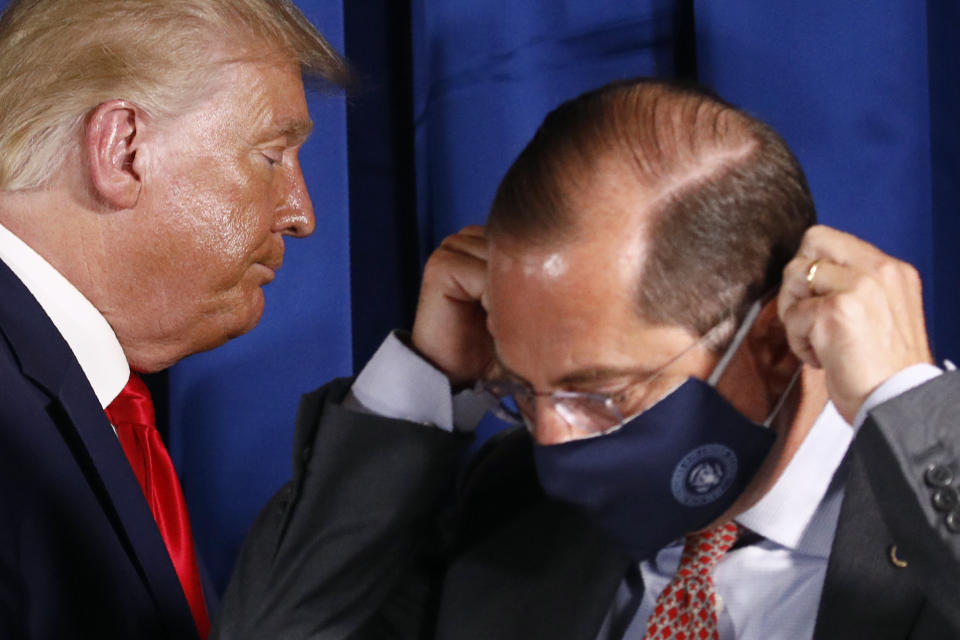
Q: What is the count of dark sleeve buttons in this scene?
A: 3